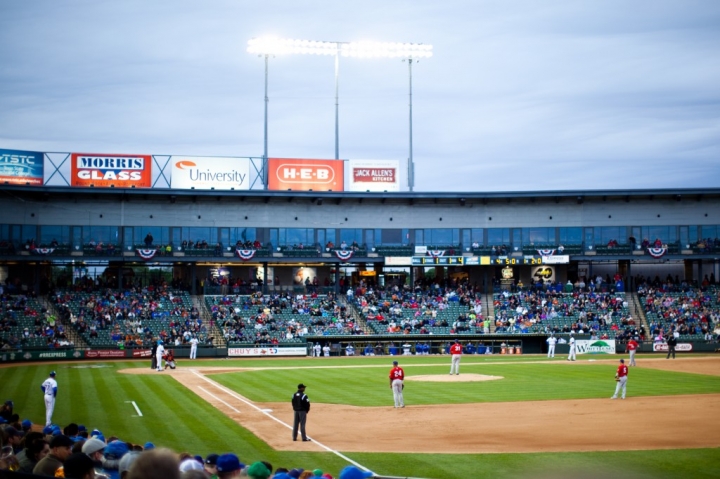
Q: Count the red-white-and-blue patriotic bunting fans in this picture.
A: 7